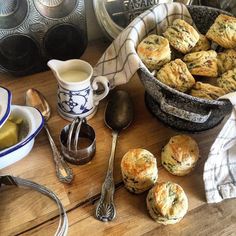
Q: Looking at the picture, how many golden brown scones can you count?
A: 12